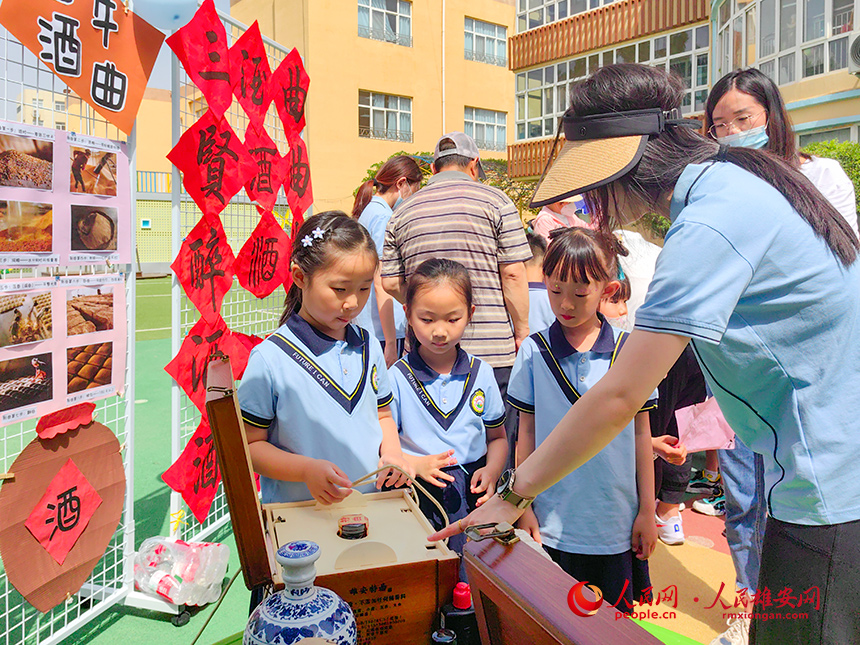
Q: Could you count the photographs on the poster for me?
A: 8